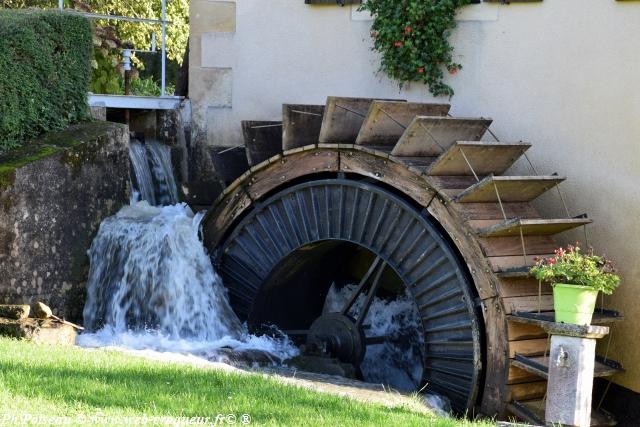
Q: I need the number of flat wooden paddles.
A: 13